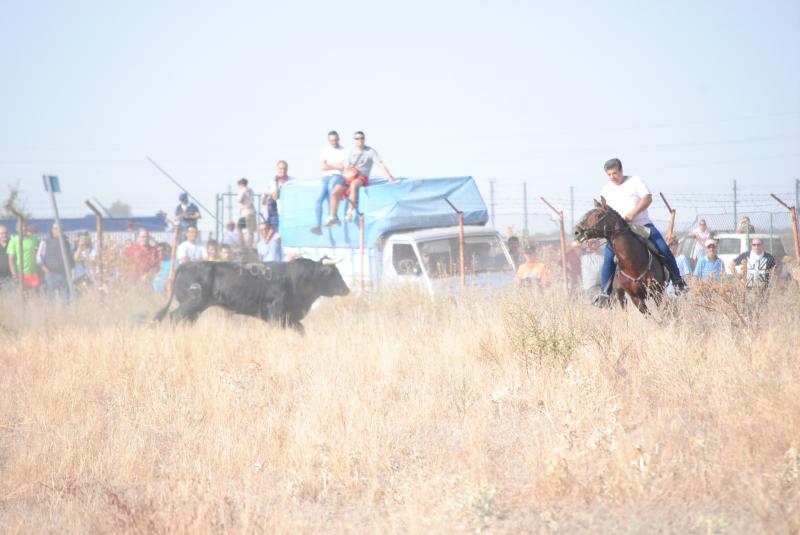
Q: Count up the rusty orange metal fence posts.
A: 8